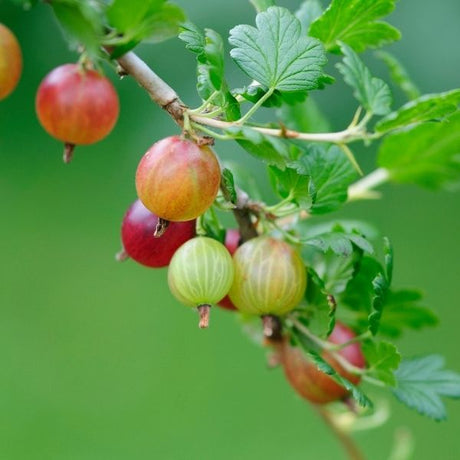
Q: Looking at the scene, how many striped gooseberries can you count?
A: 2